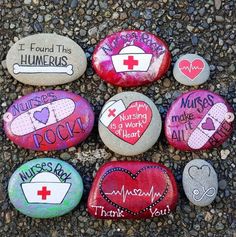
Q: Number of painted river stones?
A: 9